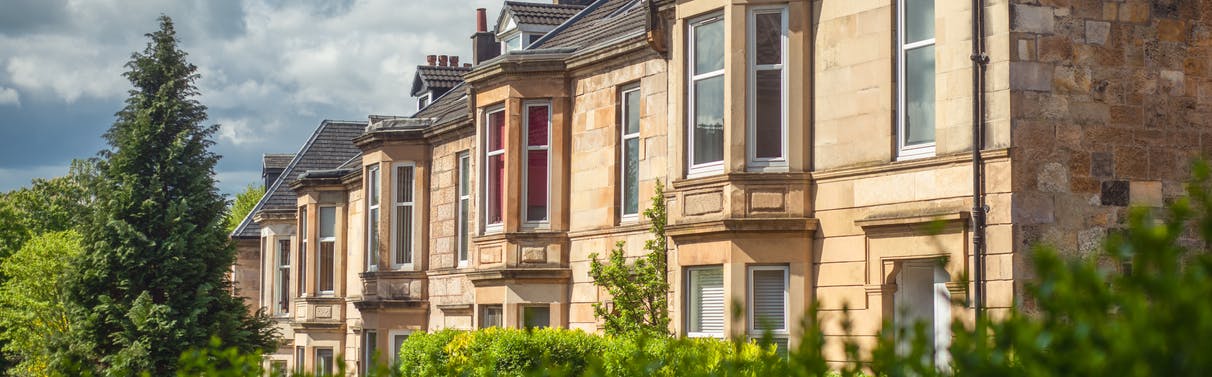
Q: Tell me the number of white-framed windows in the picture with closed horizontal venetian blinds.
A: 2